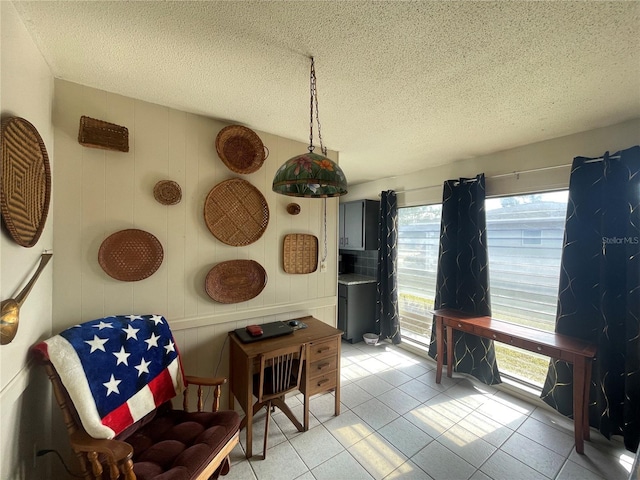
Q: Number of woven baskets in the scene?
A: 9